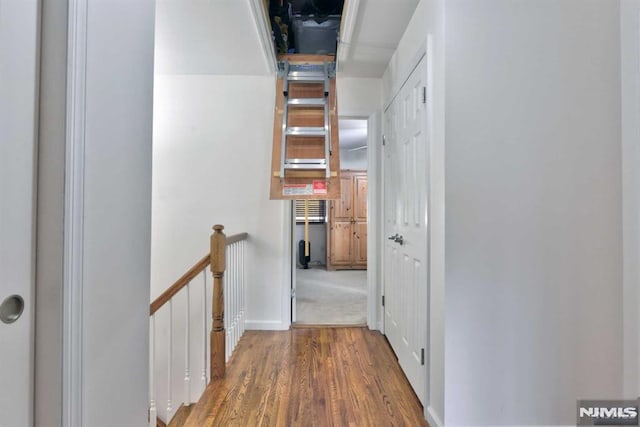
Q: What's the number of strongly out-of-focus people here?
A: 0